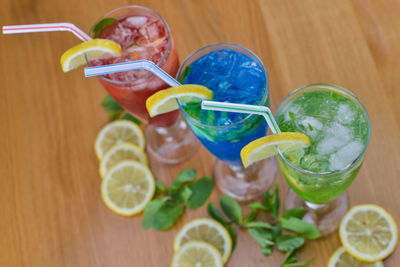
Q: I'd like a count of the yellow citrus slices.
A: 10